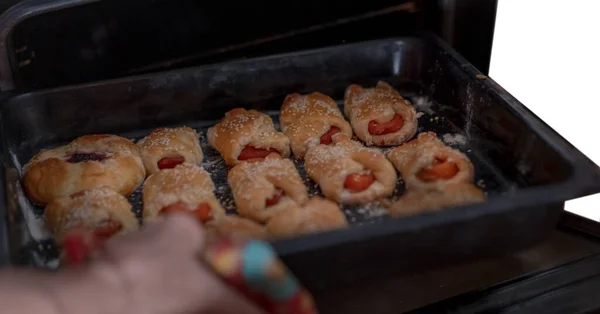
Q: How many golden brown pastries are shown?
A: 13